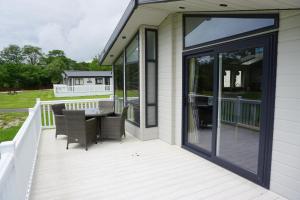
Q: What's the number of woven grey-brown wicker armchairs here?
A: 4